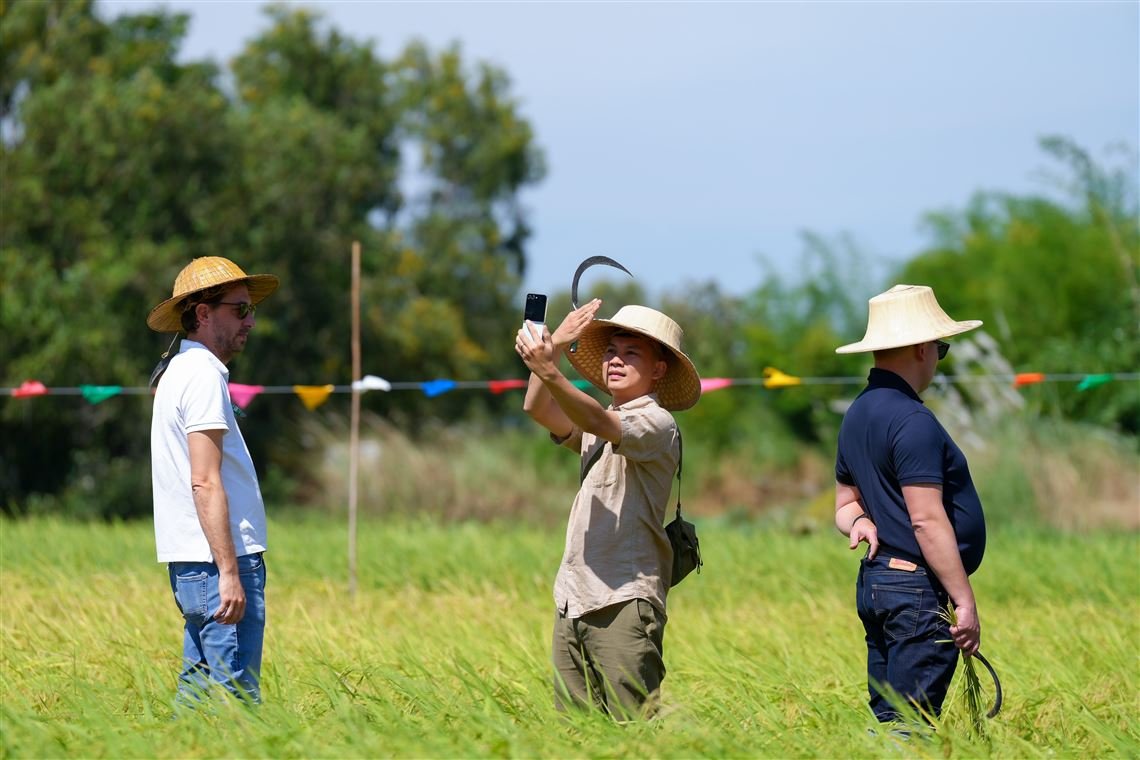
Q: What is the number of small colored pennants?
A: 12